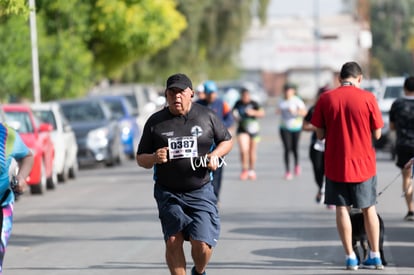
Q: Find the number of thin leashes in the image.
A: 1